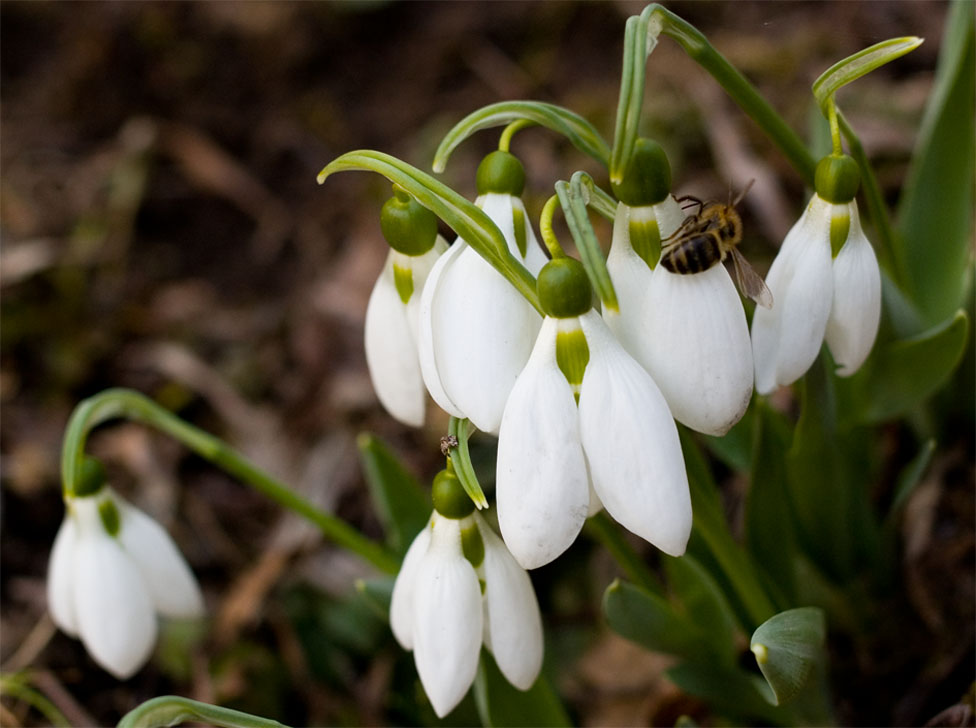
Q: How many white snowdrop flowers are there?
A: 7